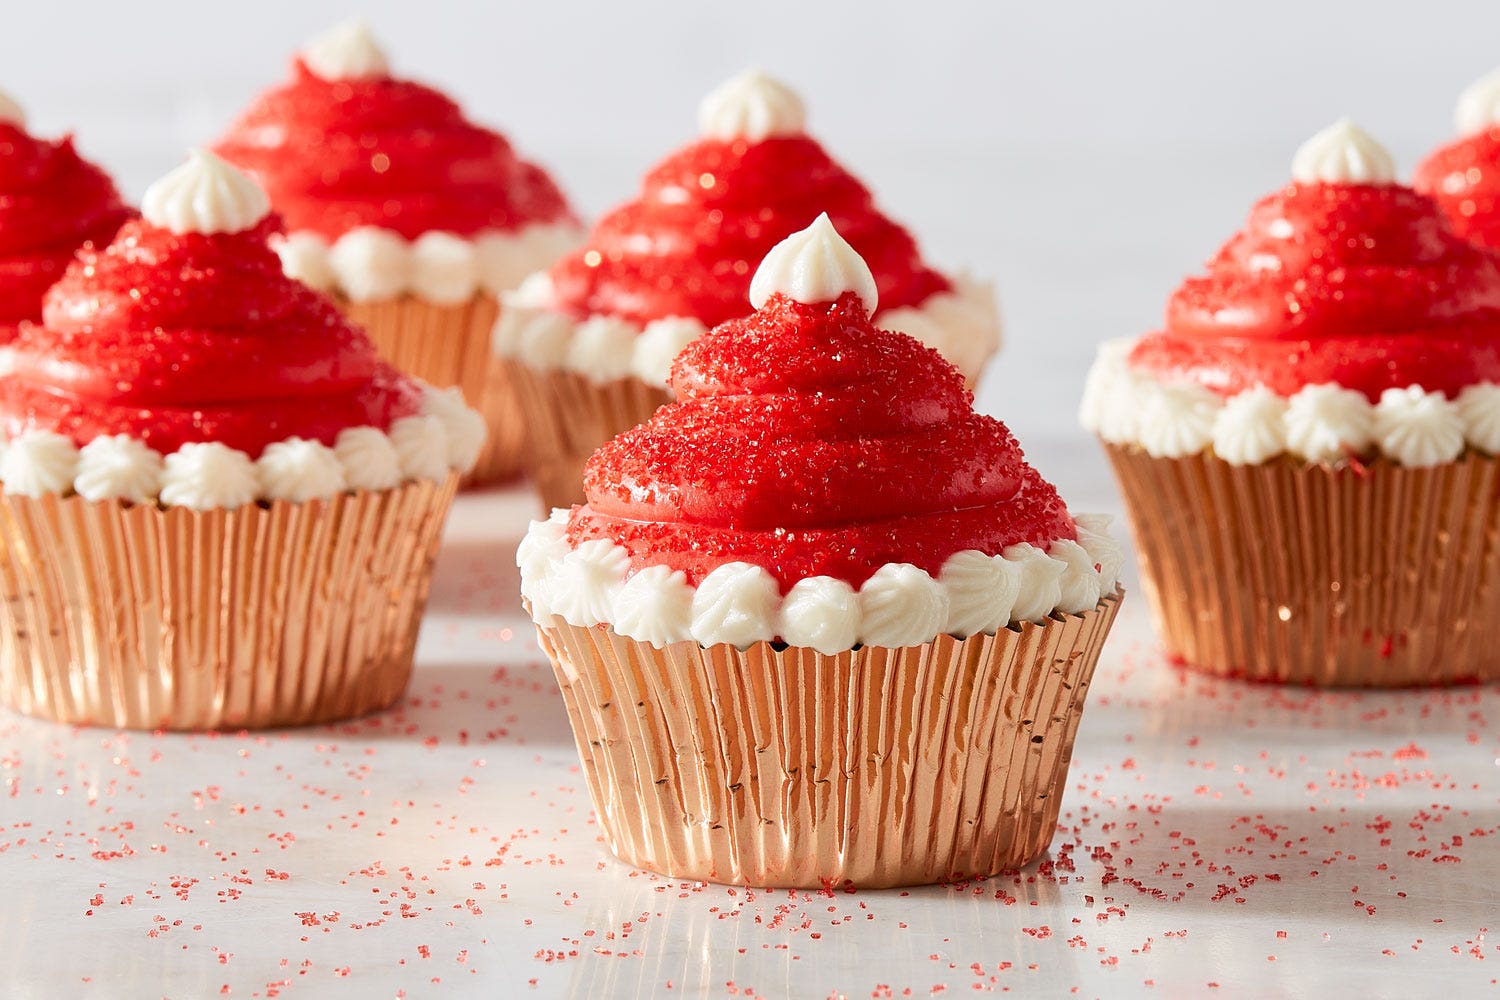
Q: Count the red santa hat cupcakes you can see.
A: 7